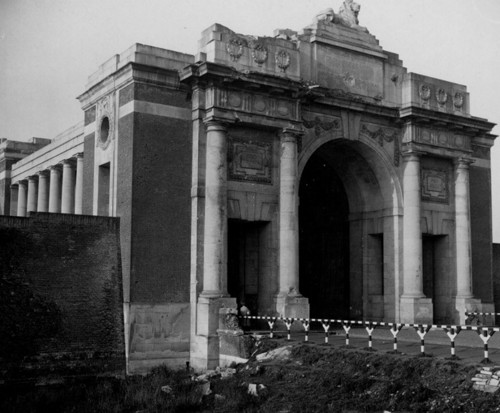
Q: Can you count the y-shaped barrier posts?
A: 10